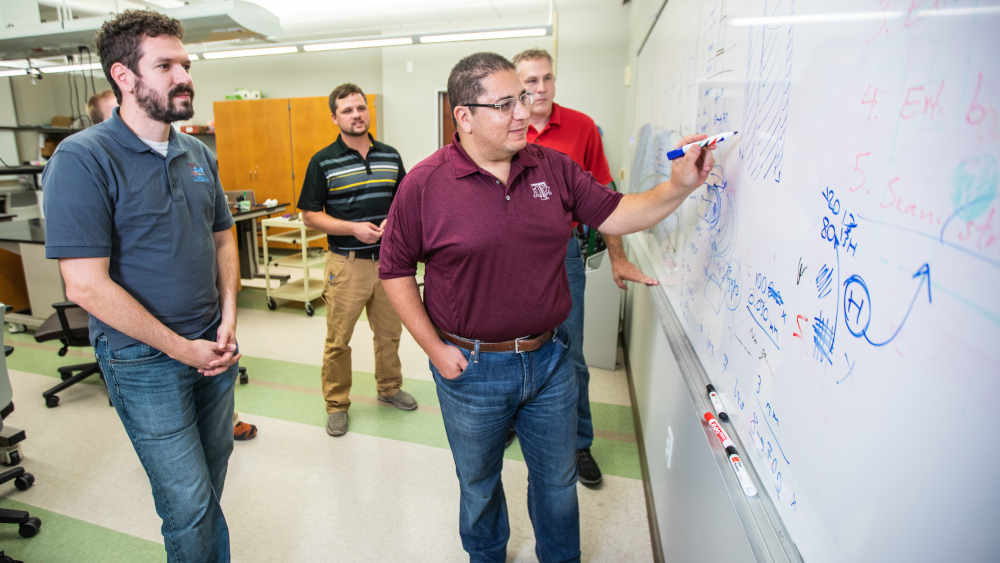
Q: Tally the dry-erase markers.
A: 4